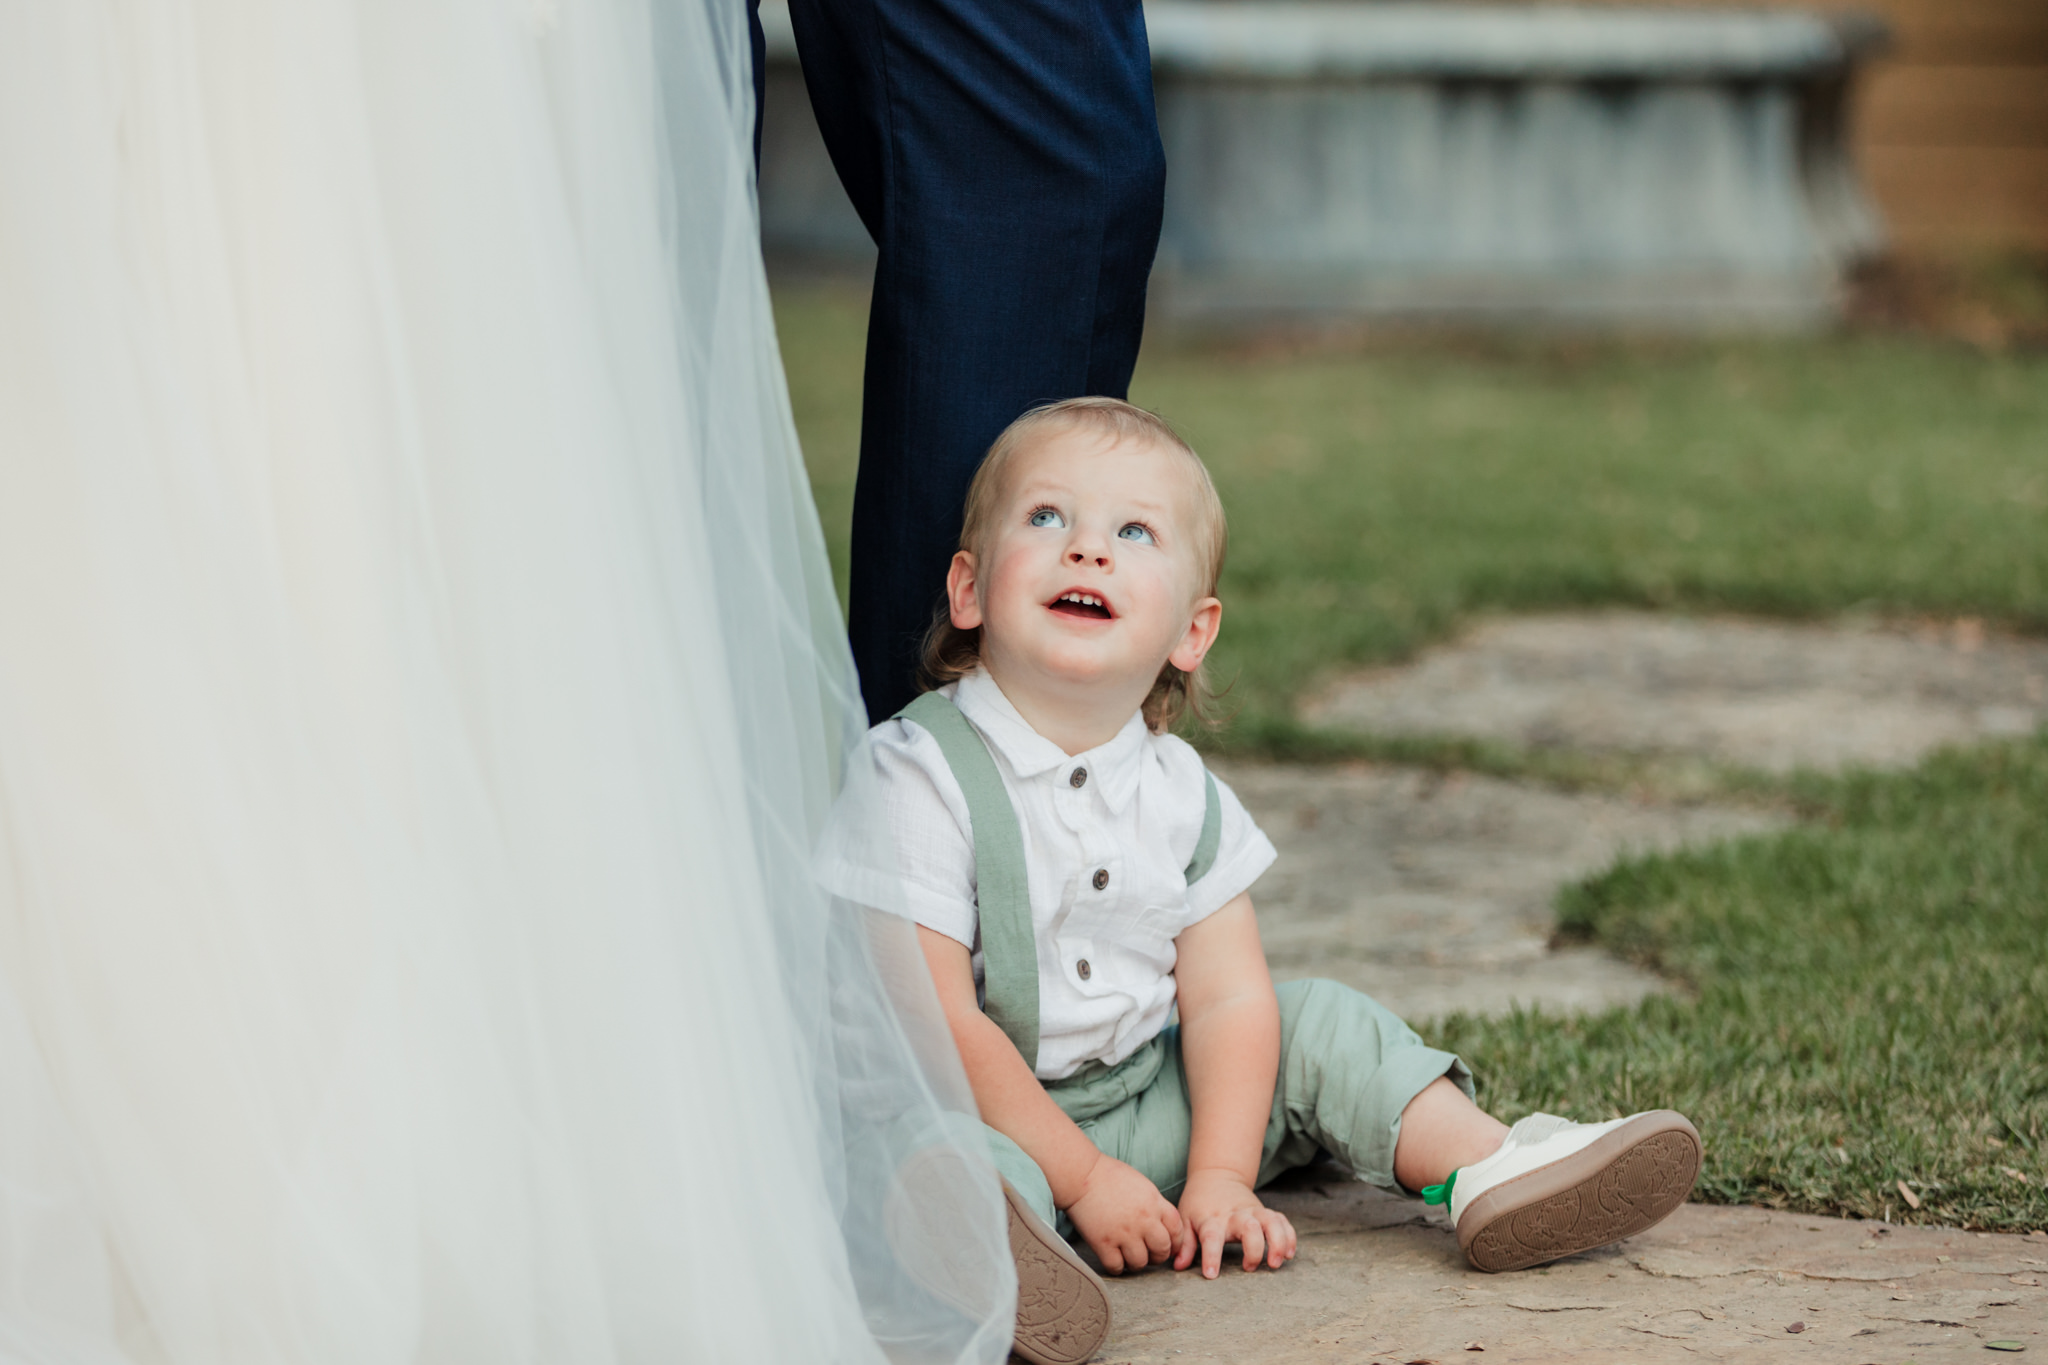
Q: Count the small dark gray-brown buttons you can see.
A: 3